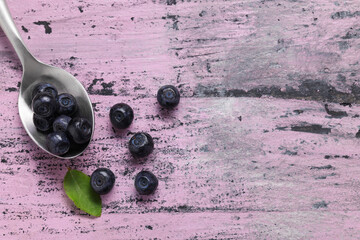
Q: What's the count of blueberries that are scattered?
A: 5